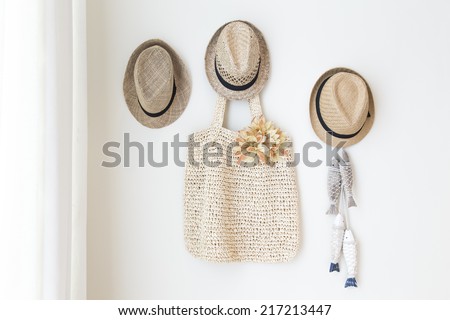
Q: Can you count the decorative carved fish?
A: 4